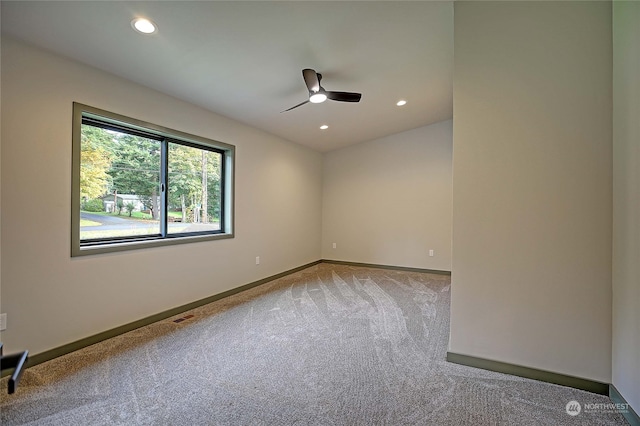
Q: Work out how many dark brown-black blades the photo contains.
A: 3